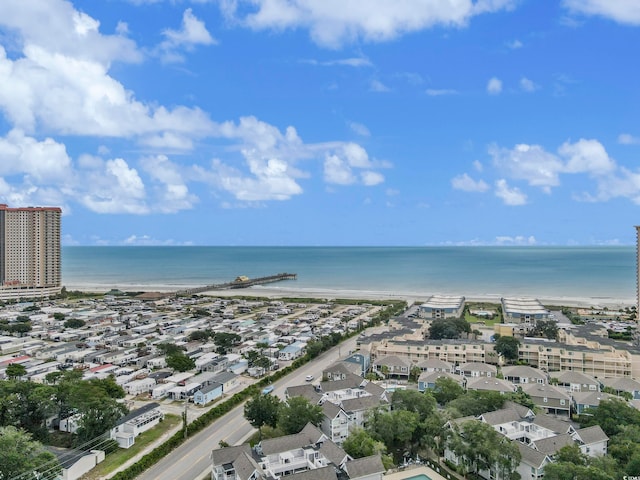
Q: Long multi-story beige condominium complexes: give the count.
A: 2